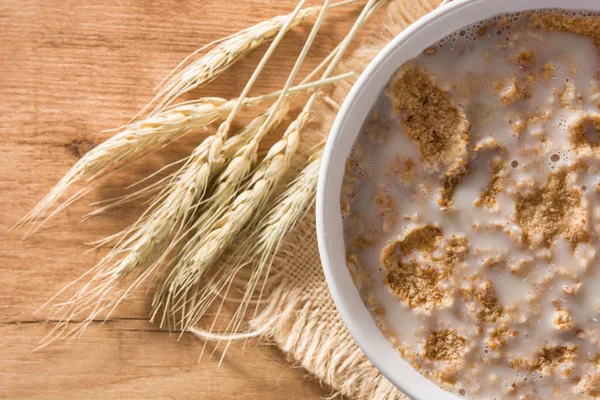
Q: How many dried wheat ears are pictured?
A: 7